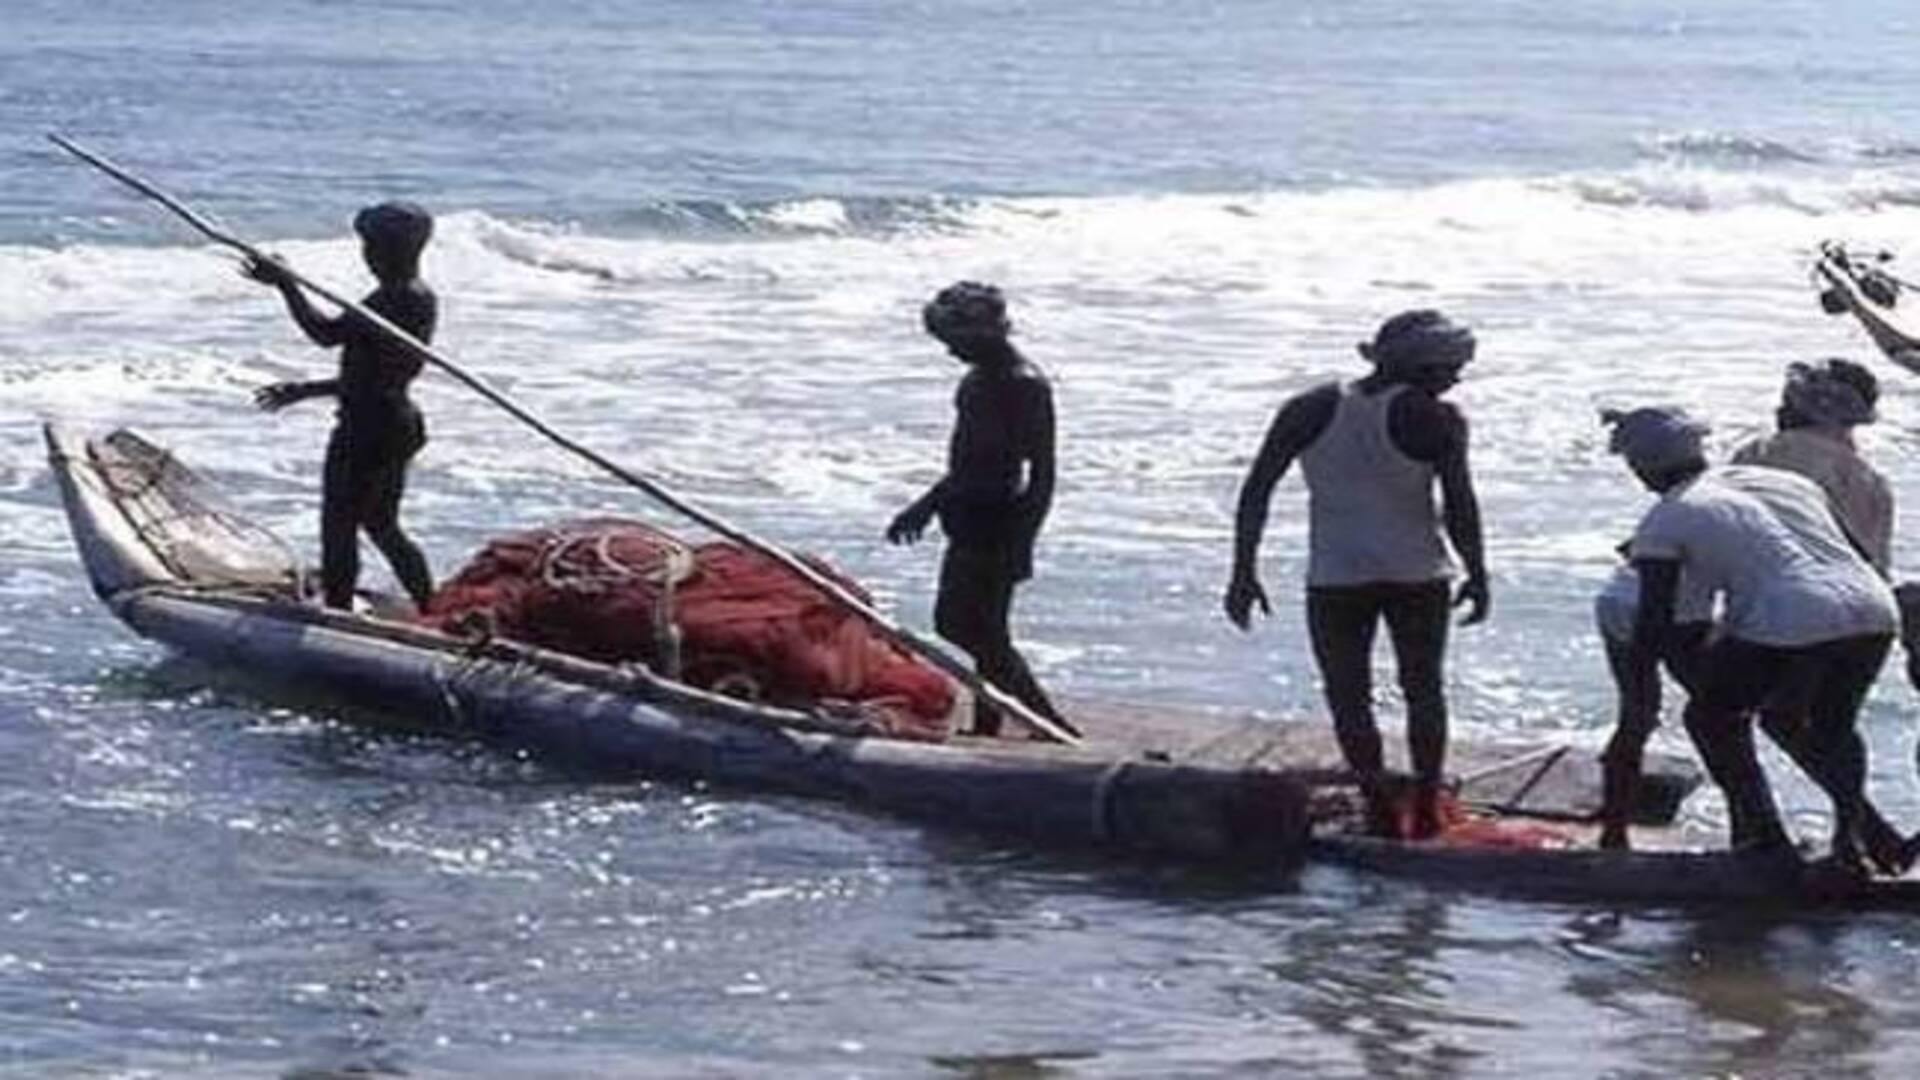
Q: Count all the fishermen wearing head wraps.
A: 5